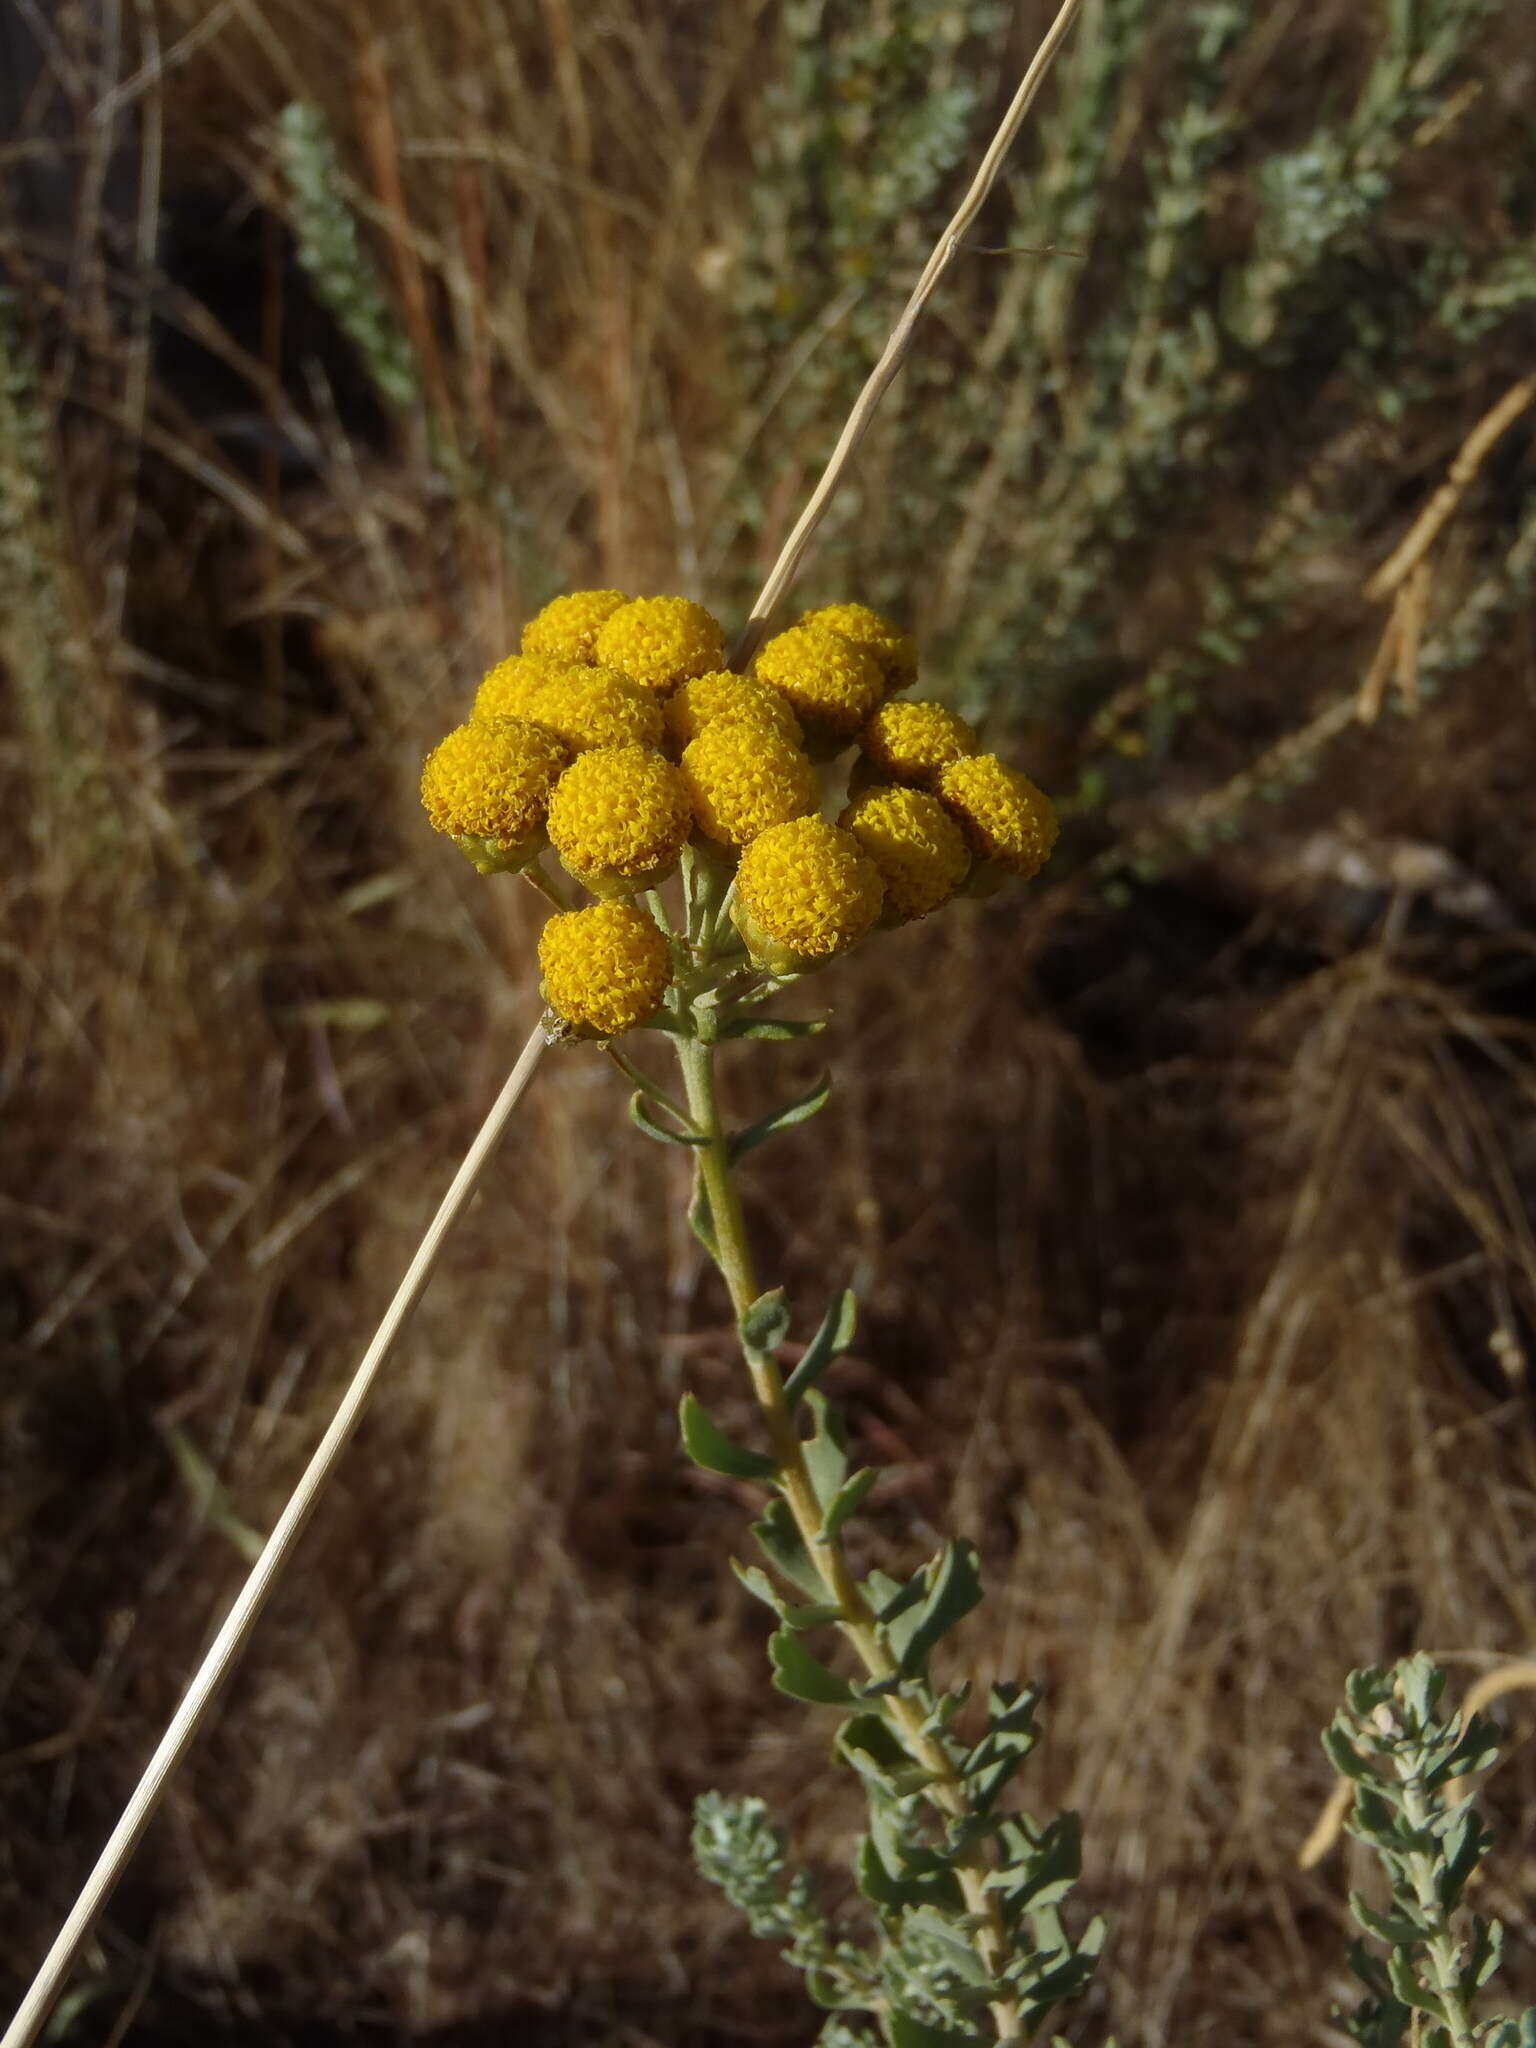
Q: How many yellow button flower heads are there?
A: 15